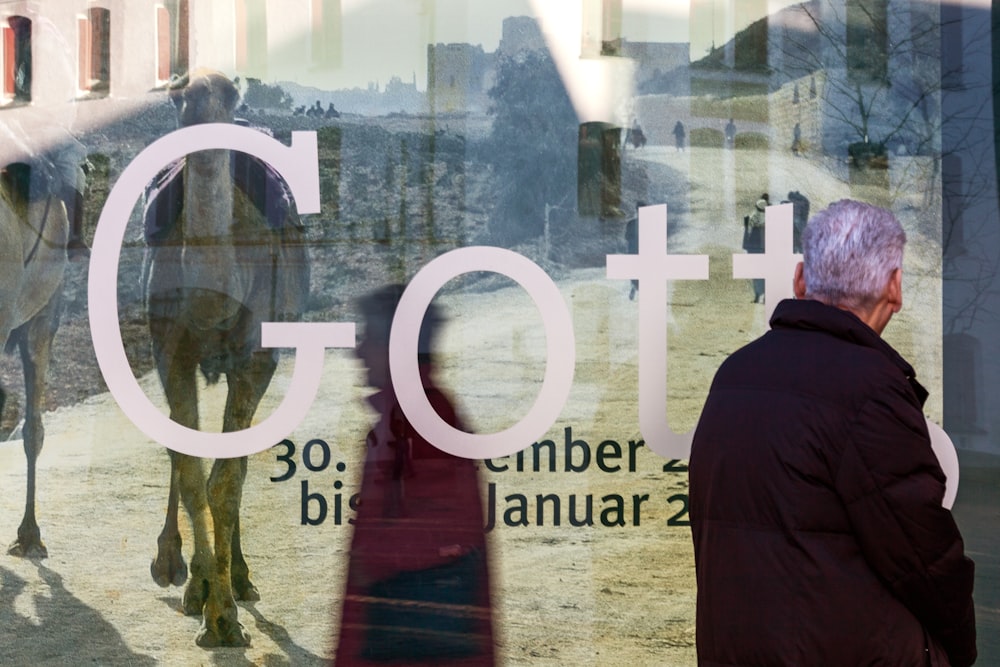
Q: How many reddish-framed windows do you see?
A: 3